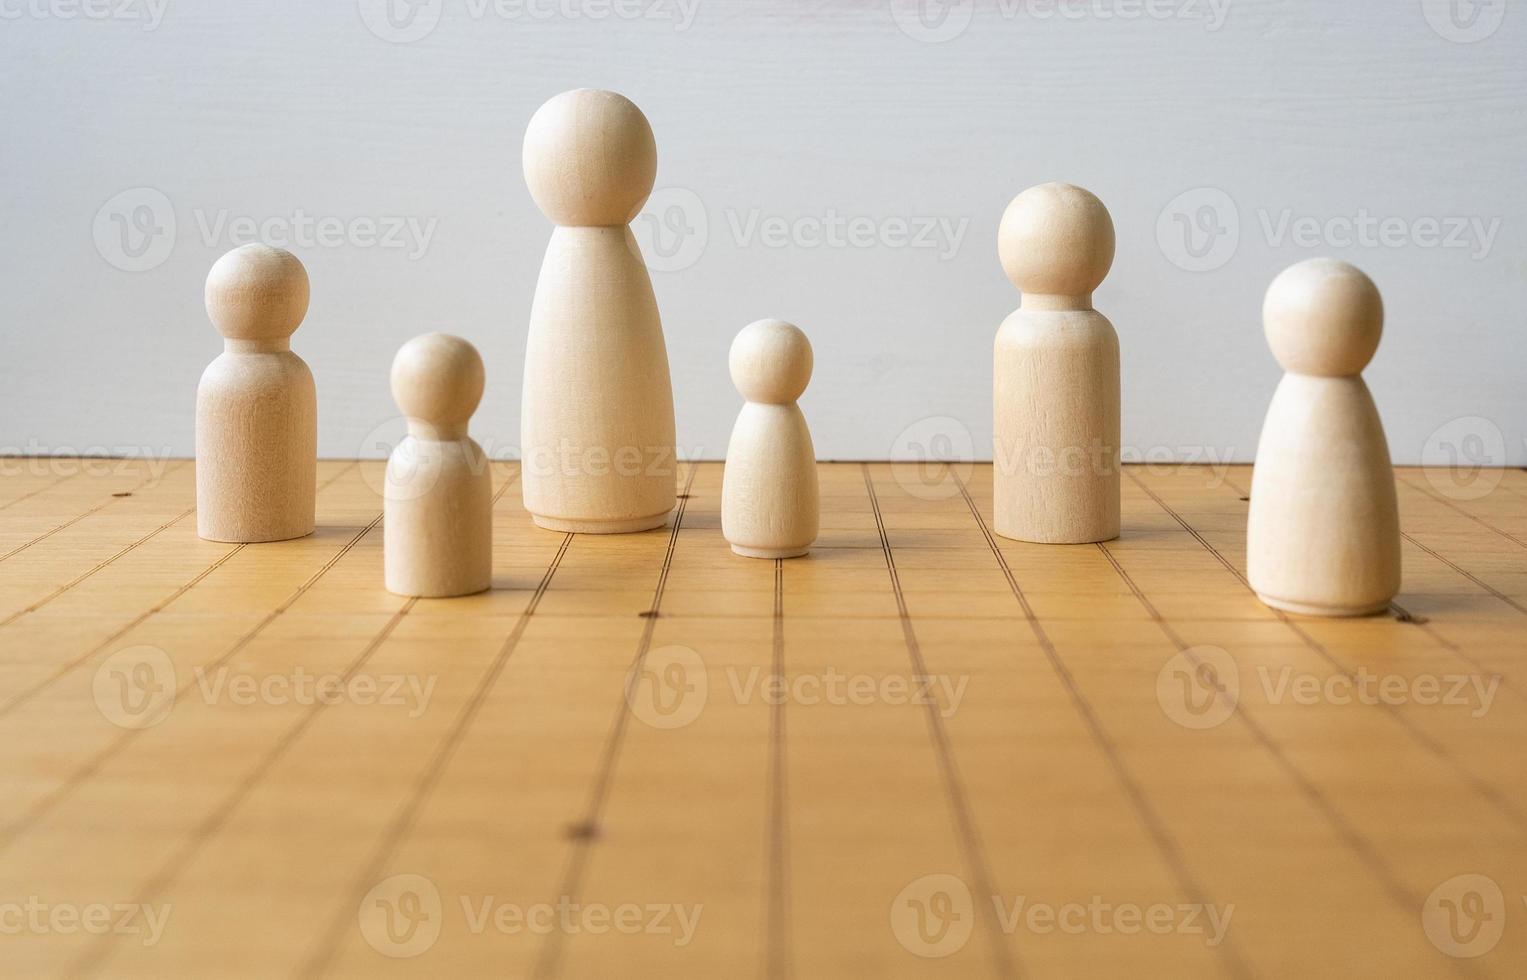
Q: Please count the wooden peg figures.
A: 6